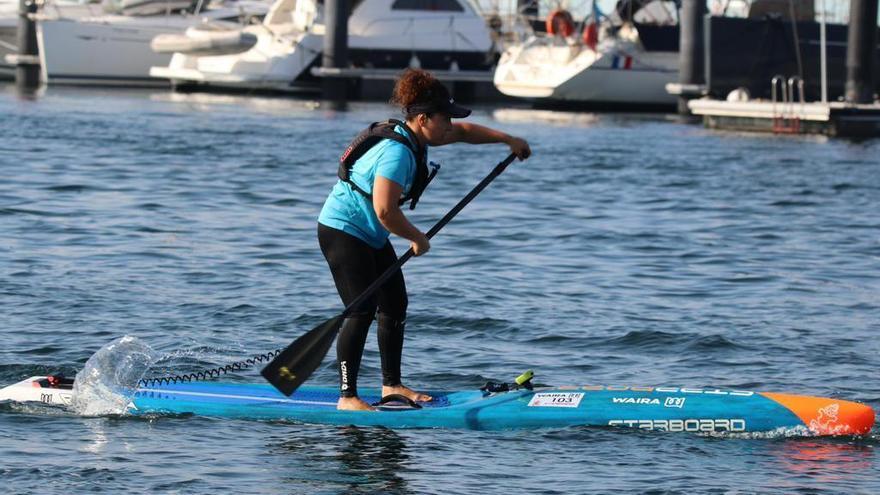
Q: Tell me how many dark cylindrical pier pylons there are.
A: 4